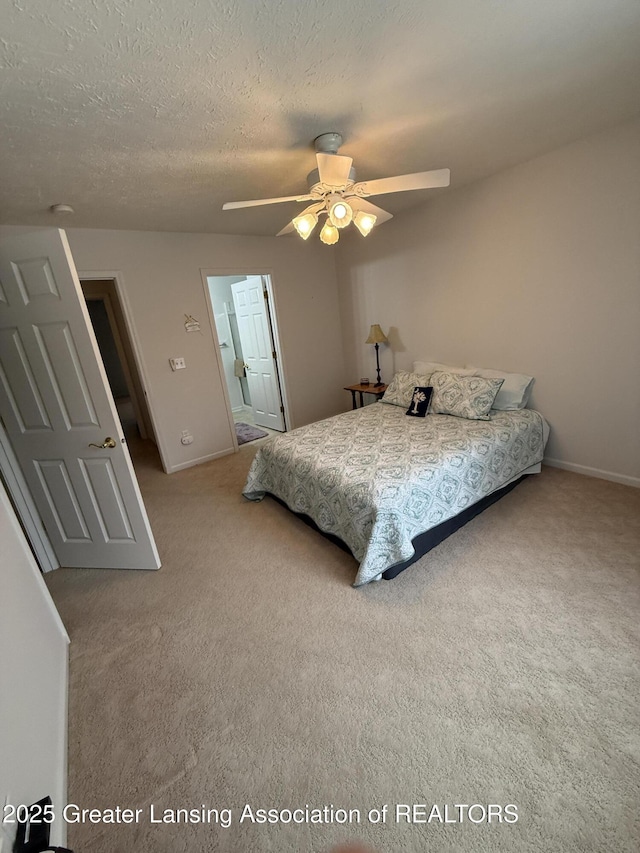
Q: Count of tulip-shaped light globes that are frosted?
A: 4